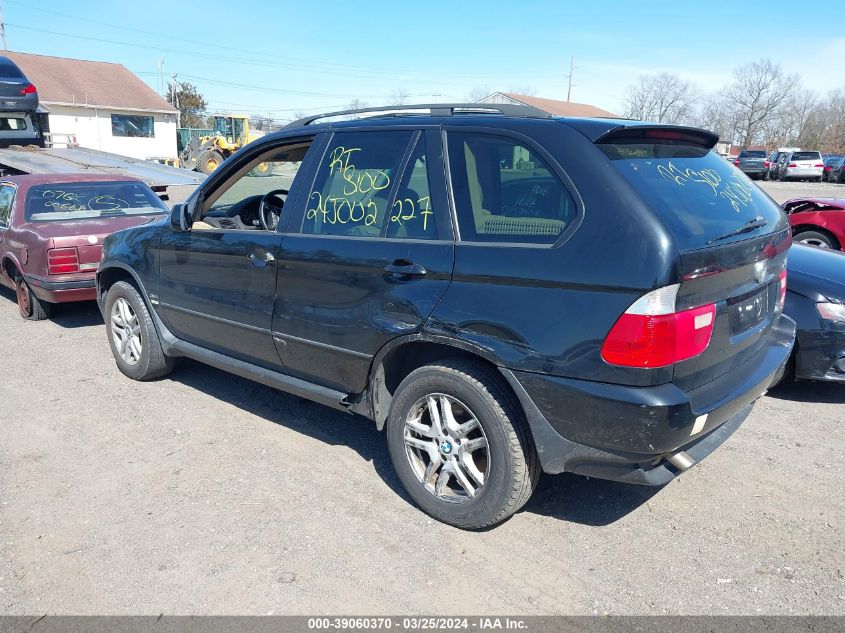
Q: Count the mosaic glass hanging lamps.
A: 0